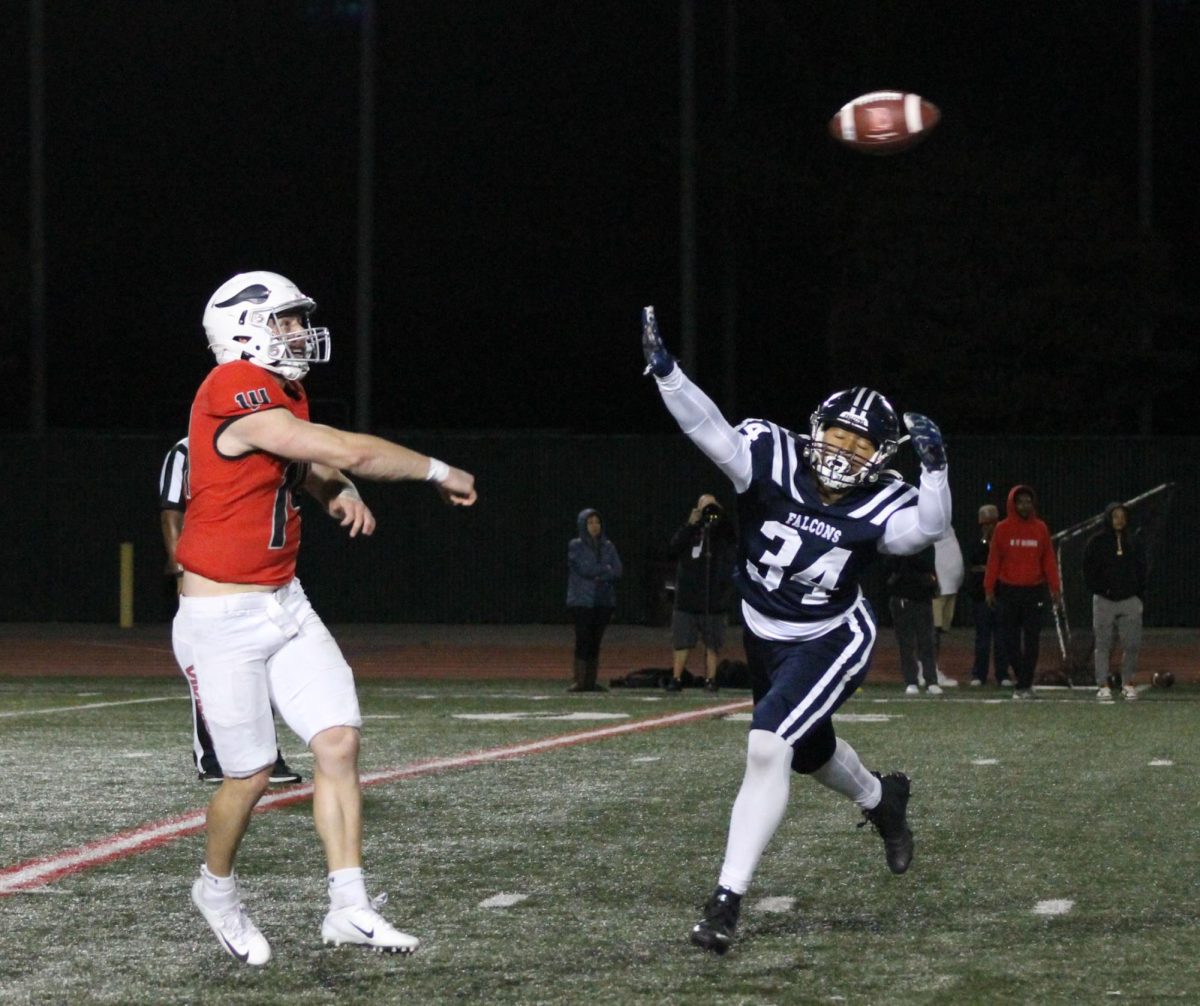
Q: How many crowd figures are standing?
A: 7